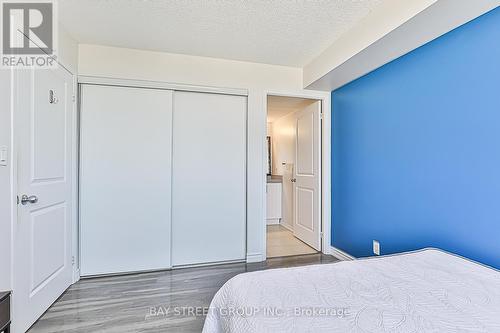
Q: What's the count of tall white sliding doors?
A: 2